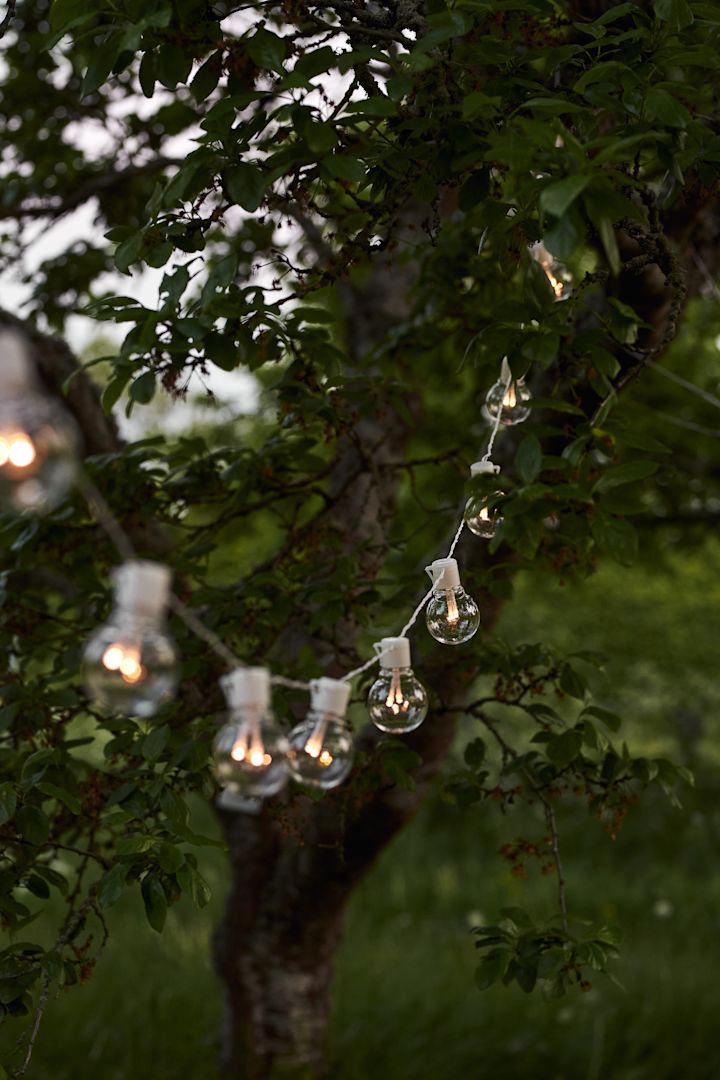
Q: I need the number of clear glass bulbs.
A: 9